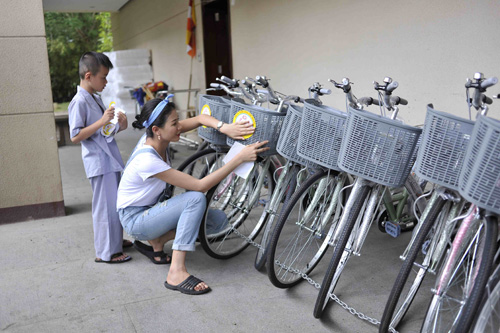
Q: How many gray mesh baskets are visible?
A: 7